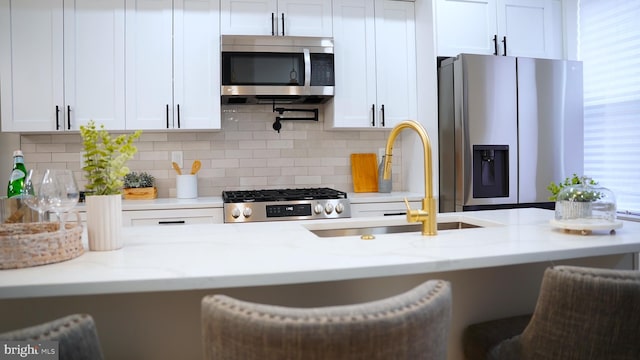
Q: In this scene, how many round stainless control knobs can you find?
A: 5